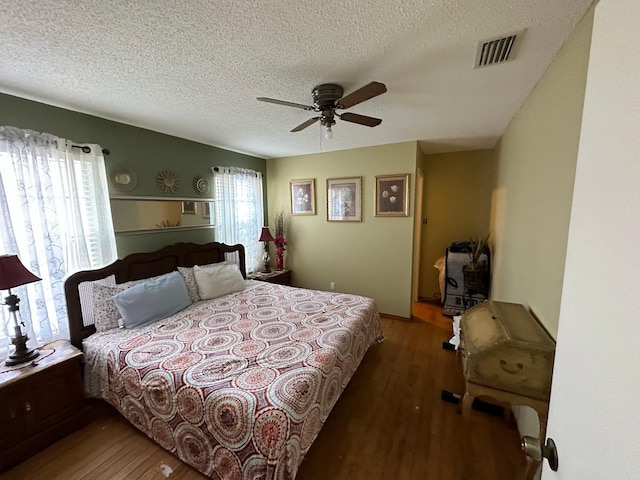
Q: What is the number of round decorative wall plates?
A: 3